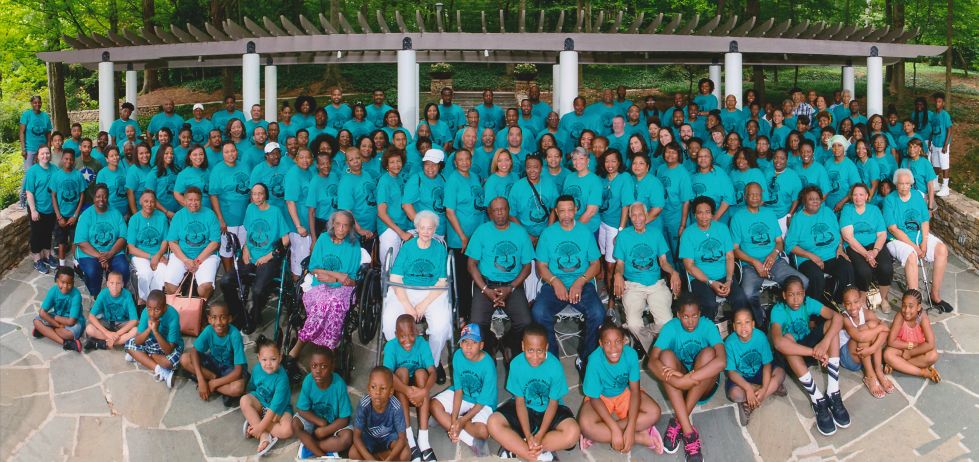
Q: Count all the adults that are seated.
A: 14